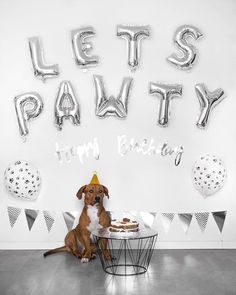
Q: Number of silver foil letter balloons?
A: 9